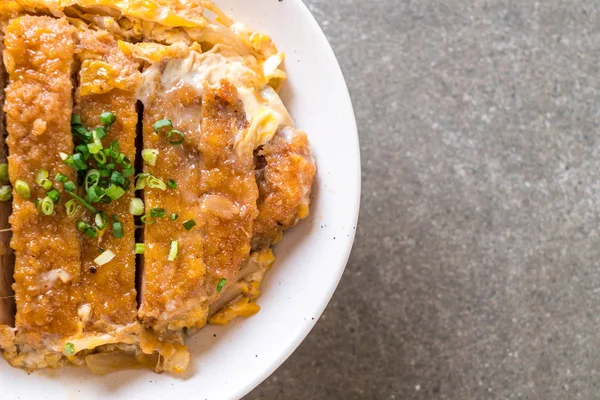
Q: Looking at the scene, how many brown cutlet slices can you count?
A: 5